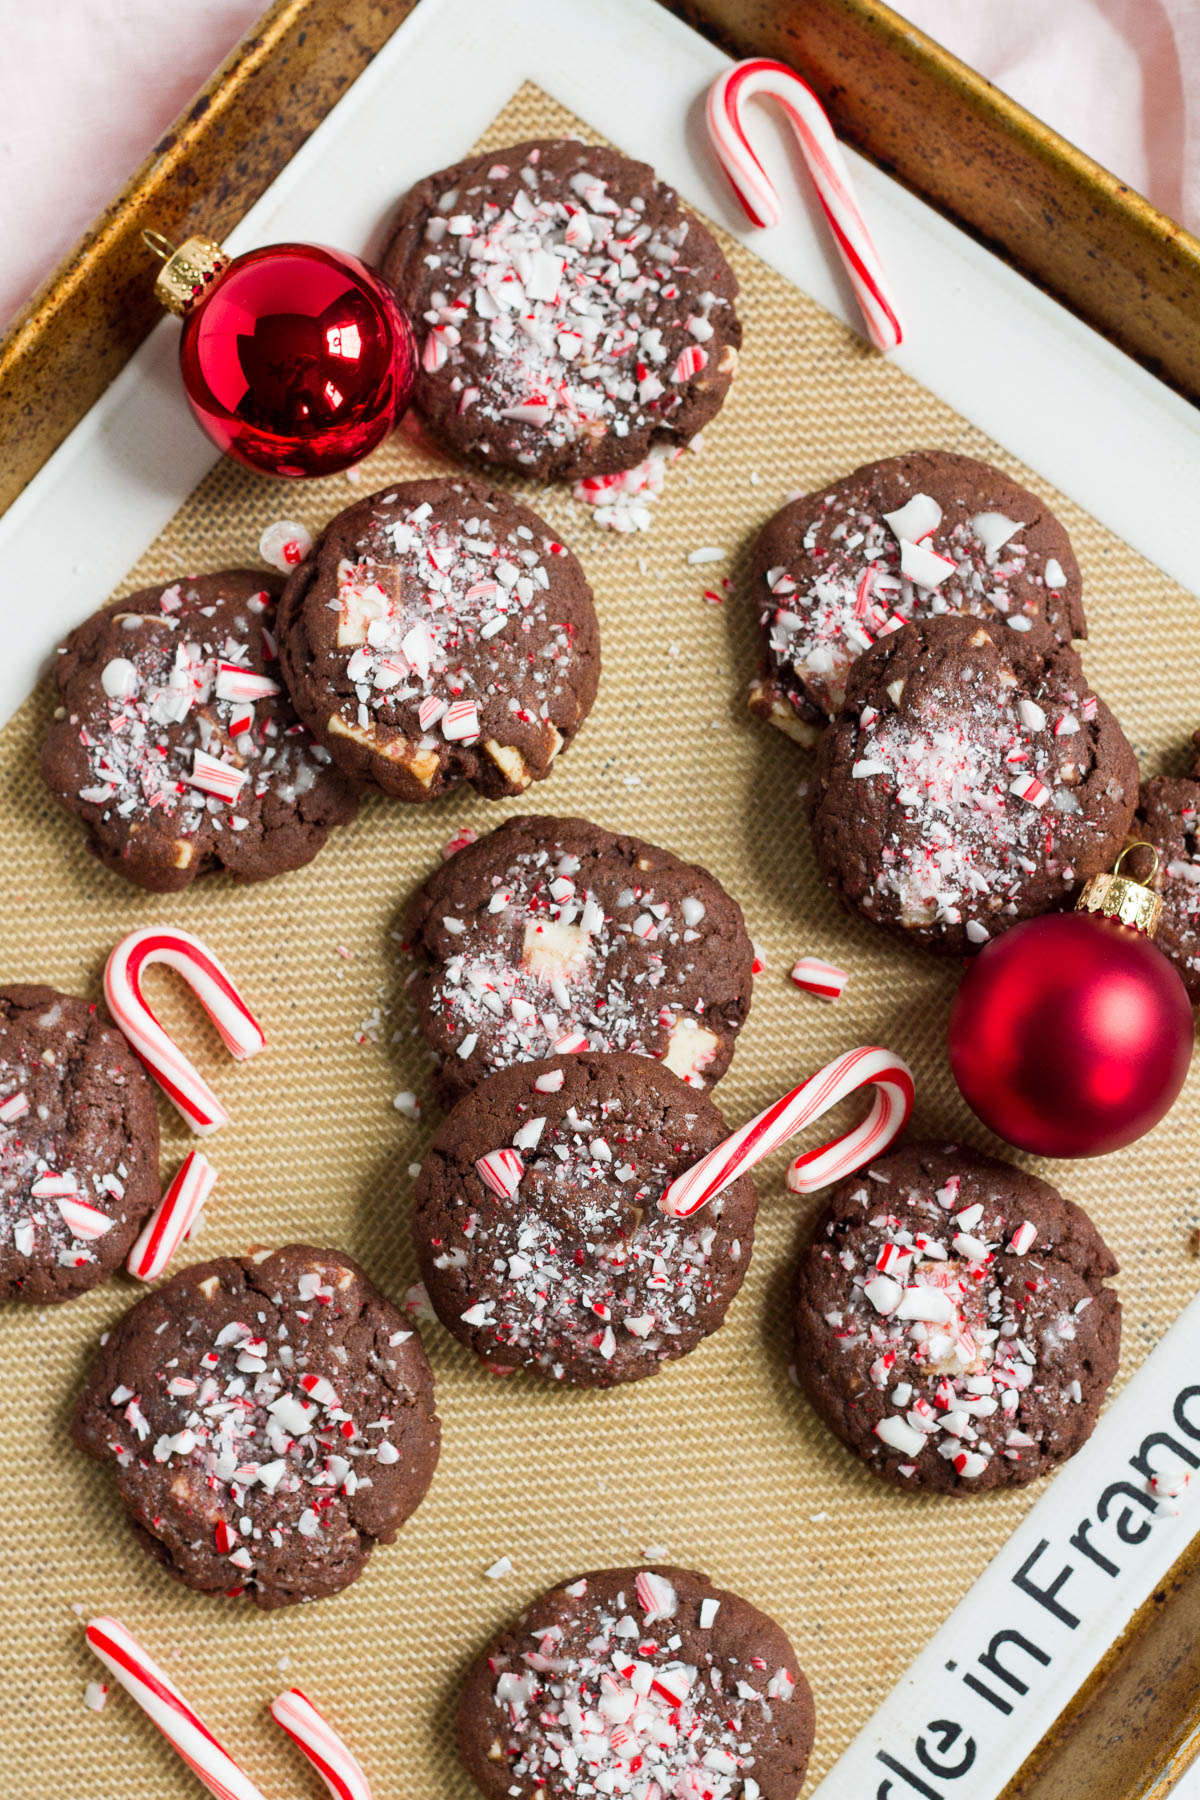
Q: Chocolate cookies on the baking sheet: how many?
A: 12